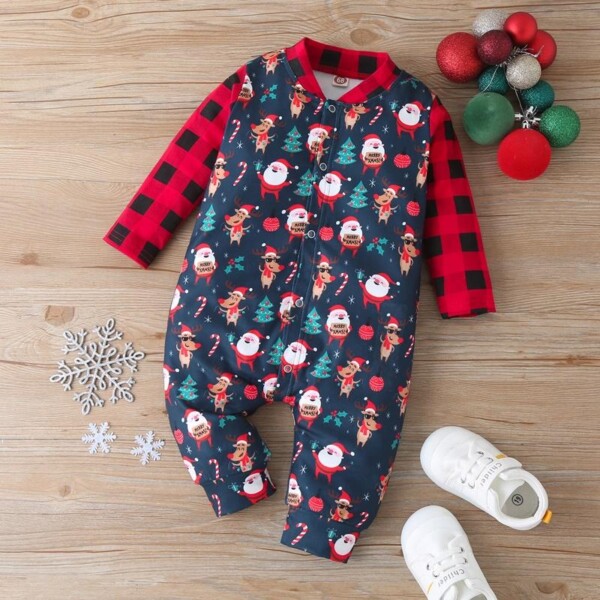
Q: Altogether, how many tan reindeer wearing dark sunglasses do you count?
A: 11